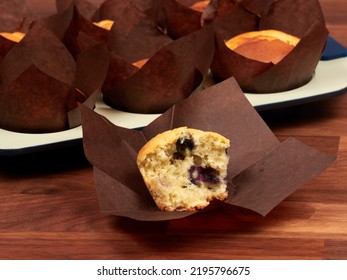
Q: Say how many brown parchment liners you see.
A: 7